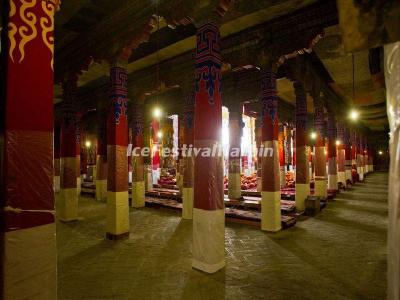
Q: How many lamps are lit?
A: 7